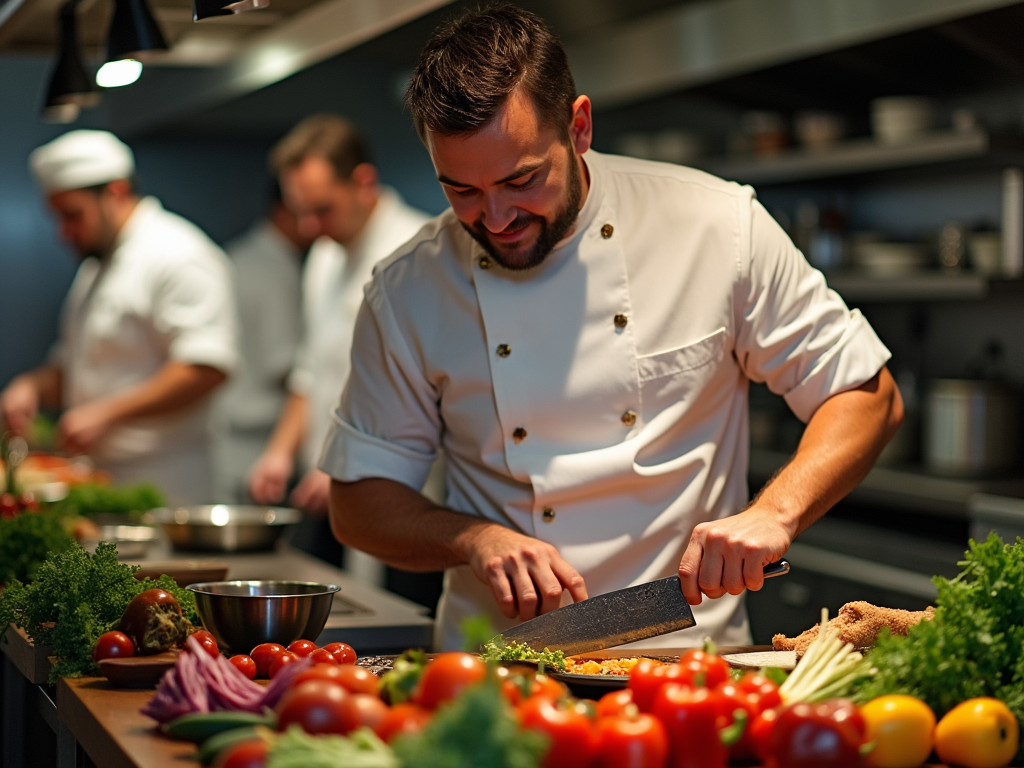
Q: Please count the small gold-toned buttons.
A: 7